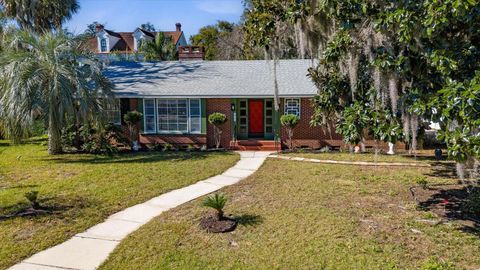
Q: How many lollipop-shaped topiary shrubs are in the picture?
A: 3